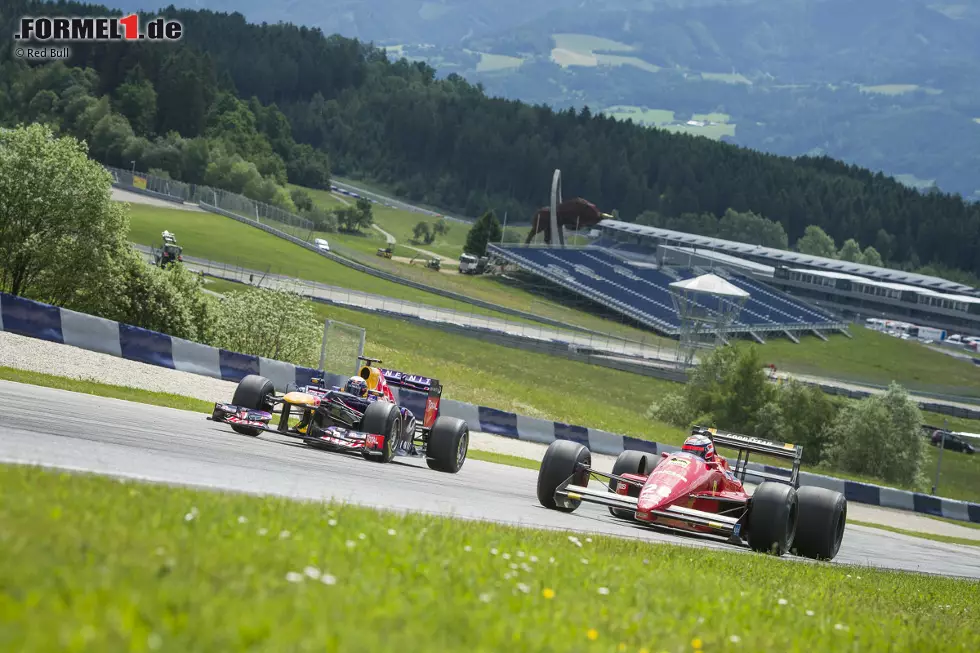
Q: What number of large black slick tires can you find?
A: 7